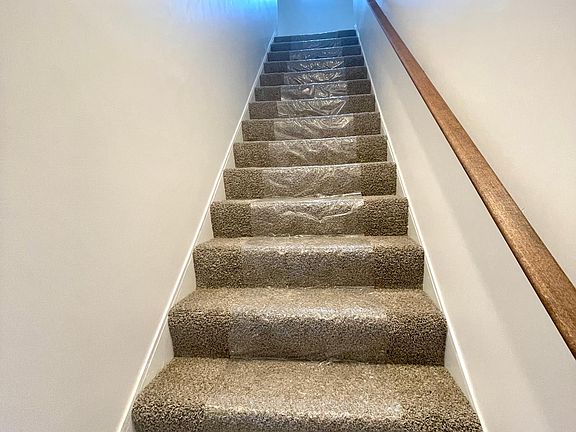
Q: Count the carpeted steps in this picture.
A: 14